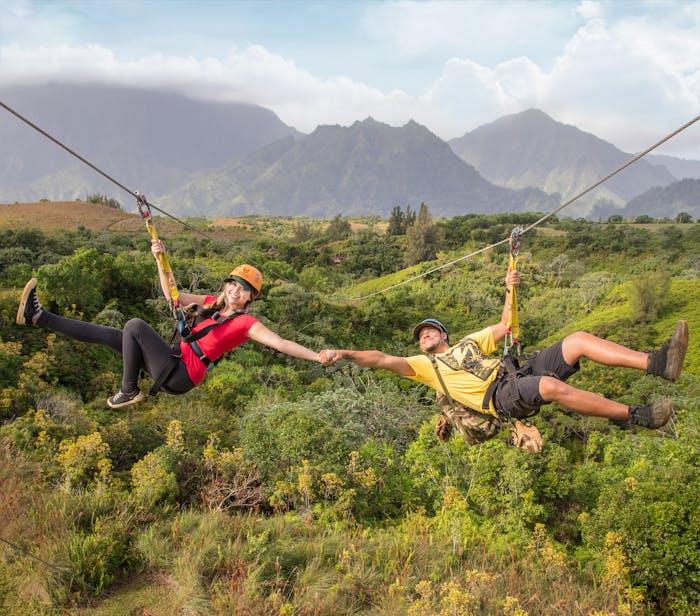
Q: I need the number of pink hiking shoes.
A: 0